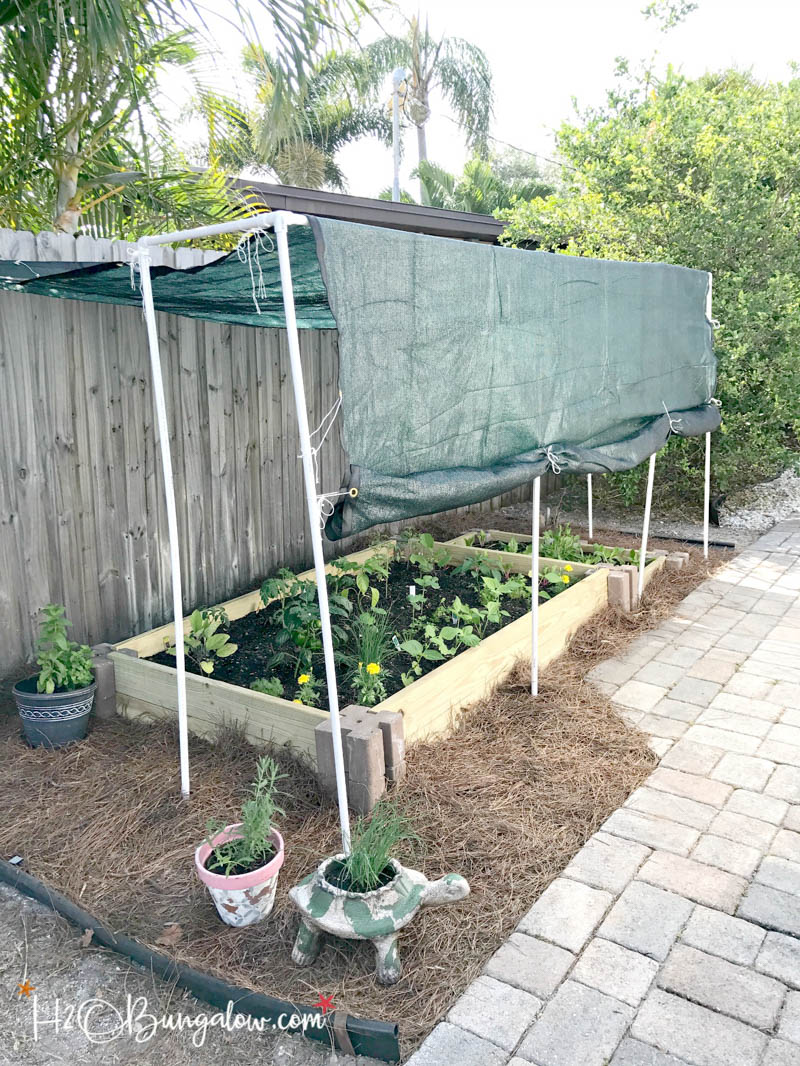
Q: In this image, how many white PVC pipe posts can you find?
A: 6